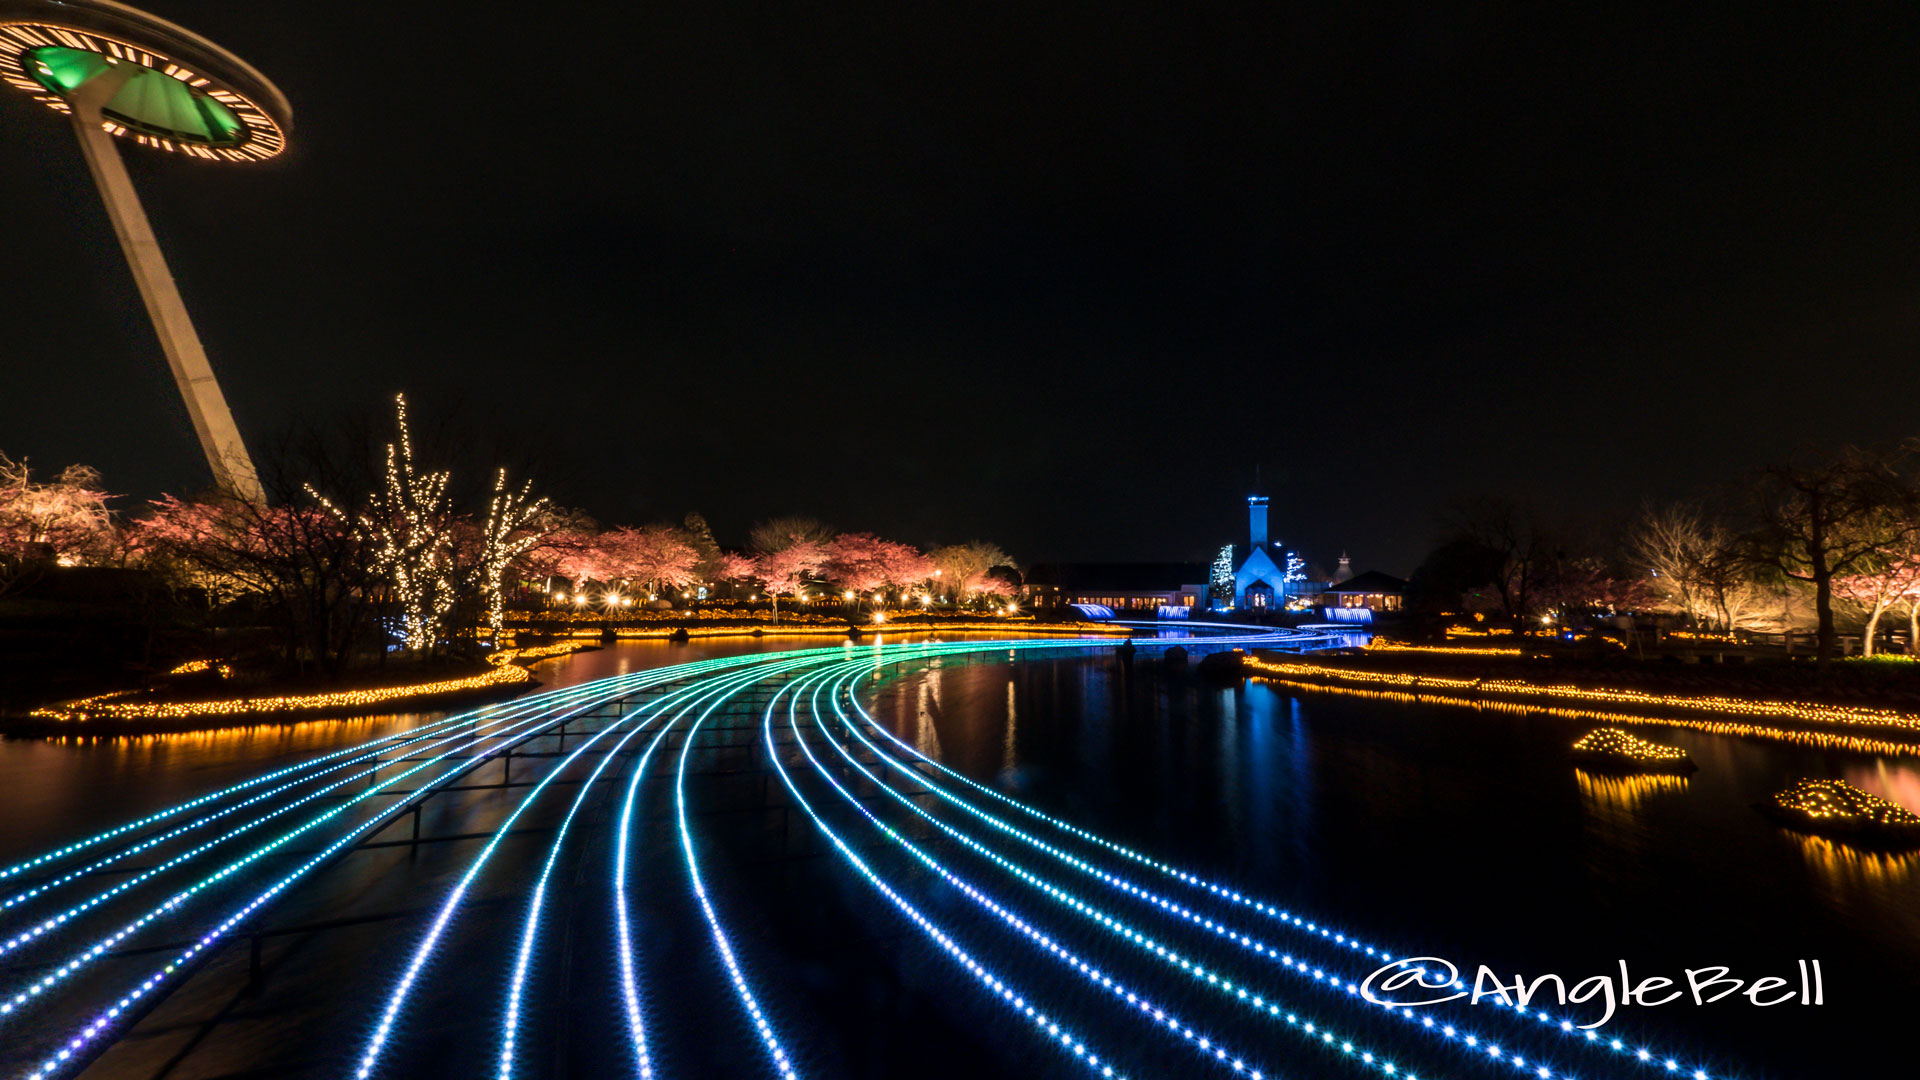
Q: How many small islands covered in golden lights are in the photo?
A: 2